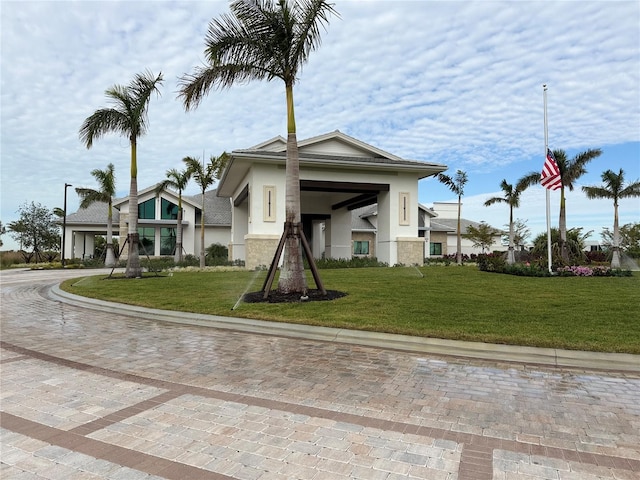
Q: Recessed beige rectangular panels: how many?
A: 2